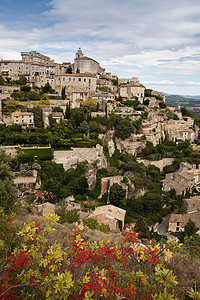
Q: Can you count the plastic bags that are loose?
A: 0